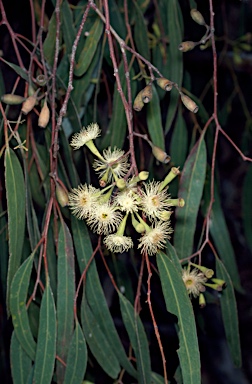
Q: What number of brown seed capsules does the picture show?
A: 12